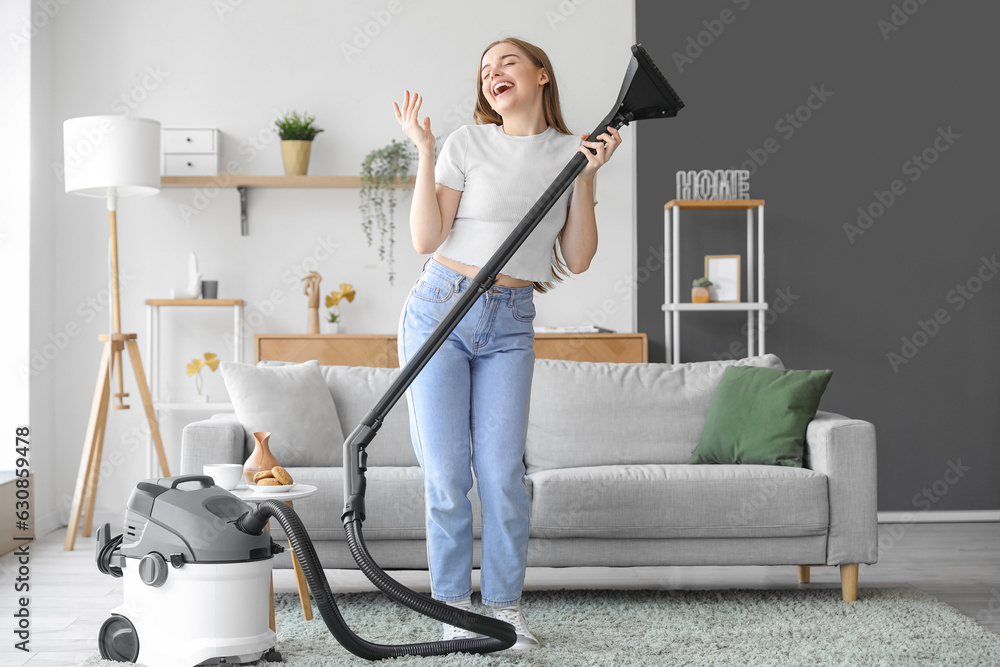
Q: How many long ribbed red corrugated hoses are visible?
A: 0